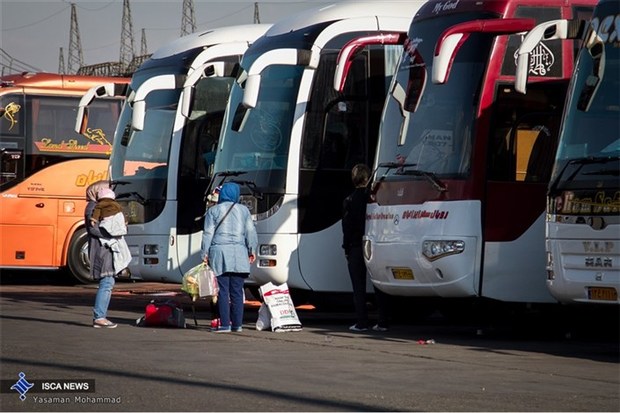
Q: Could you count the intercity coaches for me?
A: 5